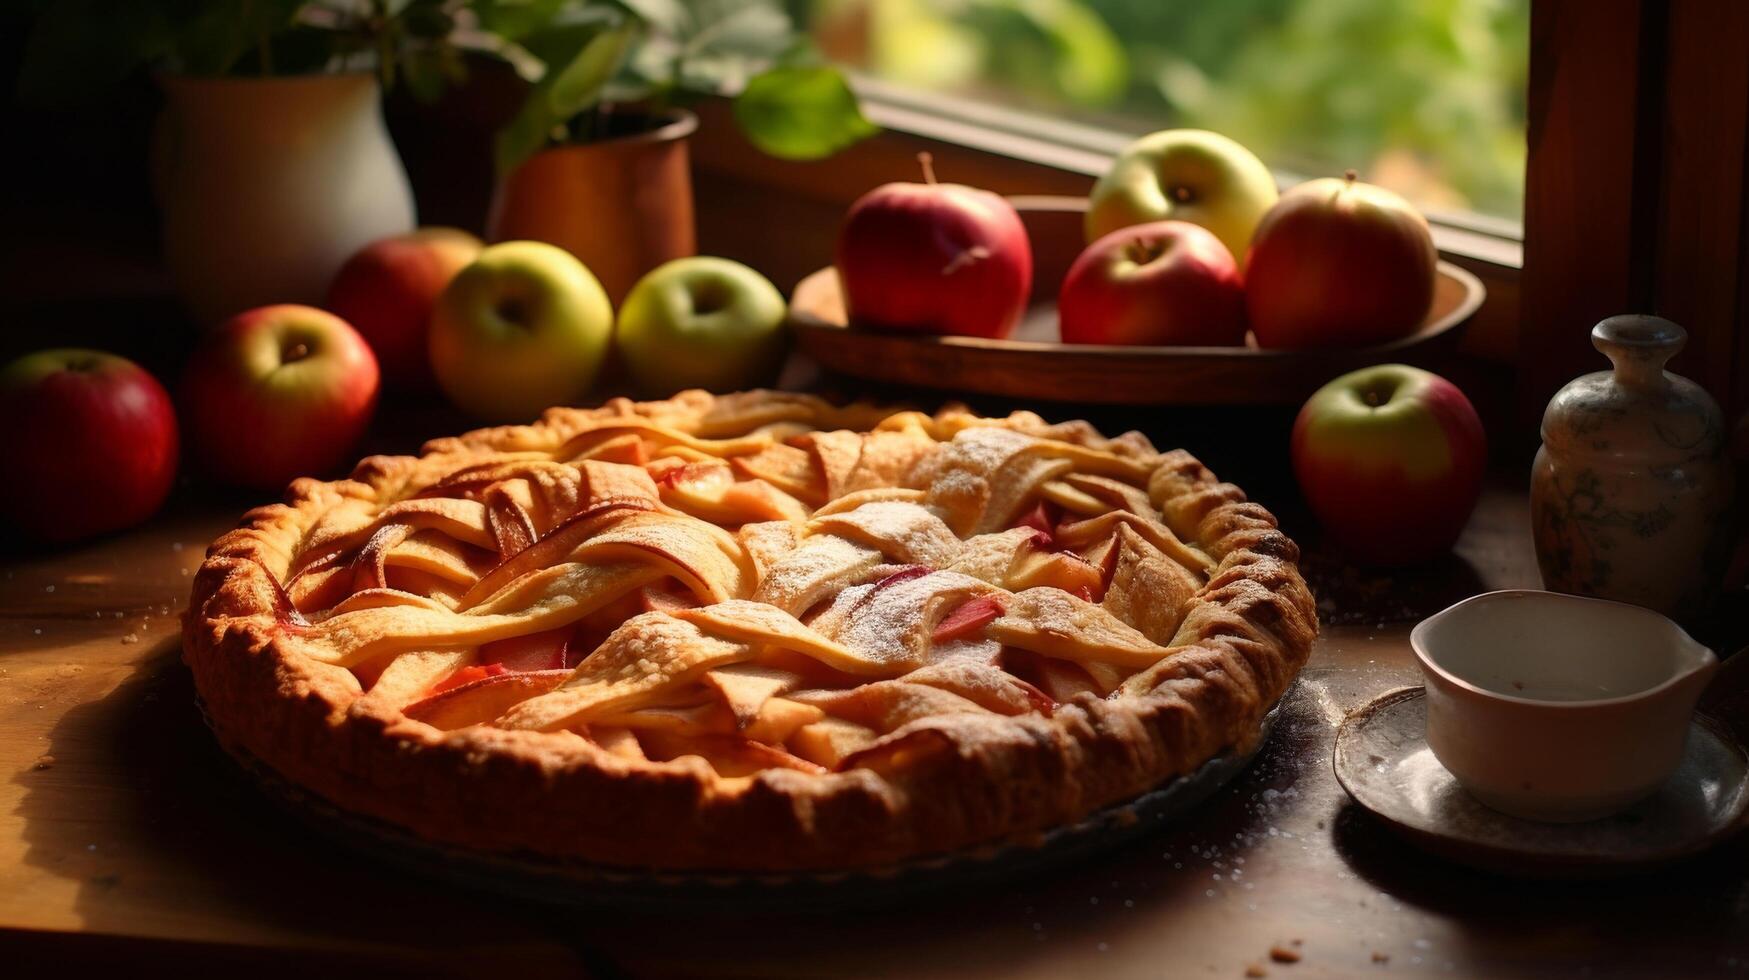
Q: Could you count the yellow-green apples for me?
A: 3